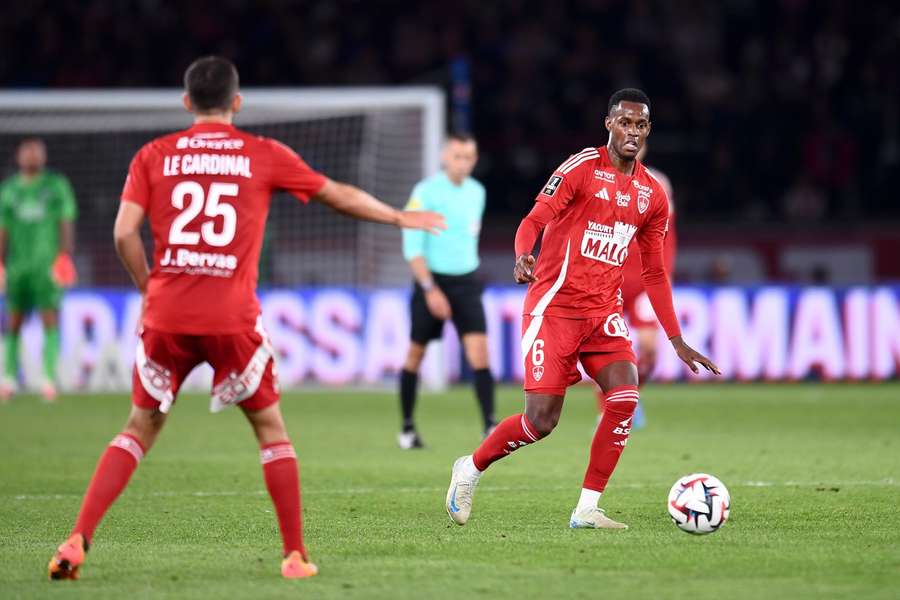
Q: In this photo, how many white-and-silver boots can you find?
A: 2